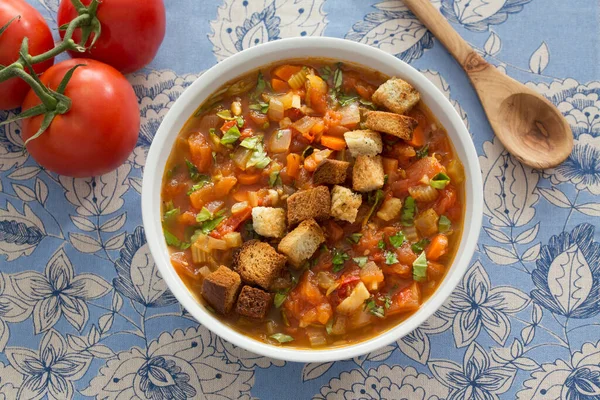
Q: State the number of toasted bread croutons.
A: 12